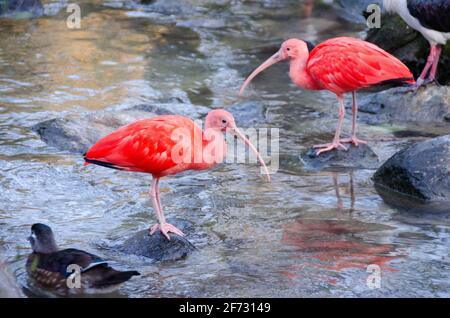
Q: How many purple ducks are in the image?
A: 0